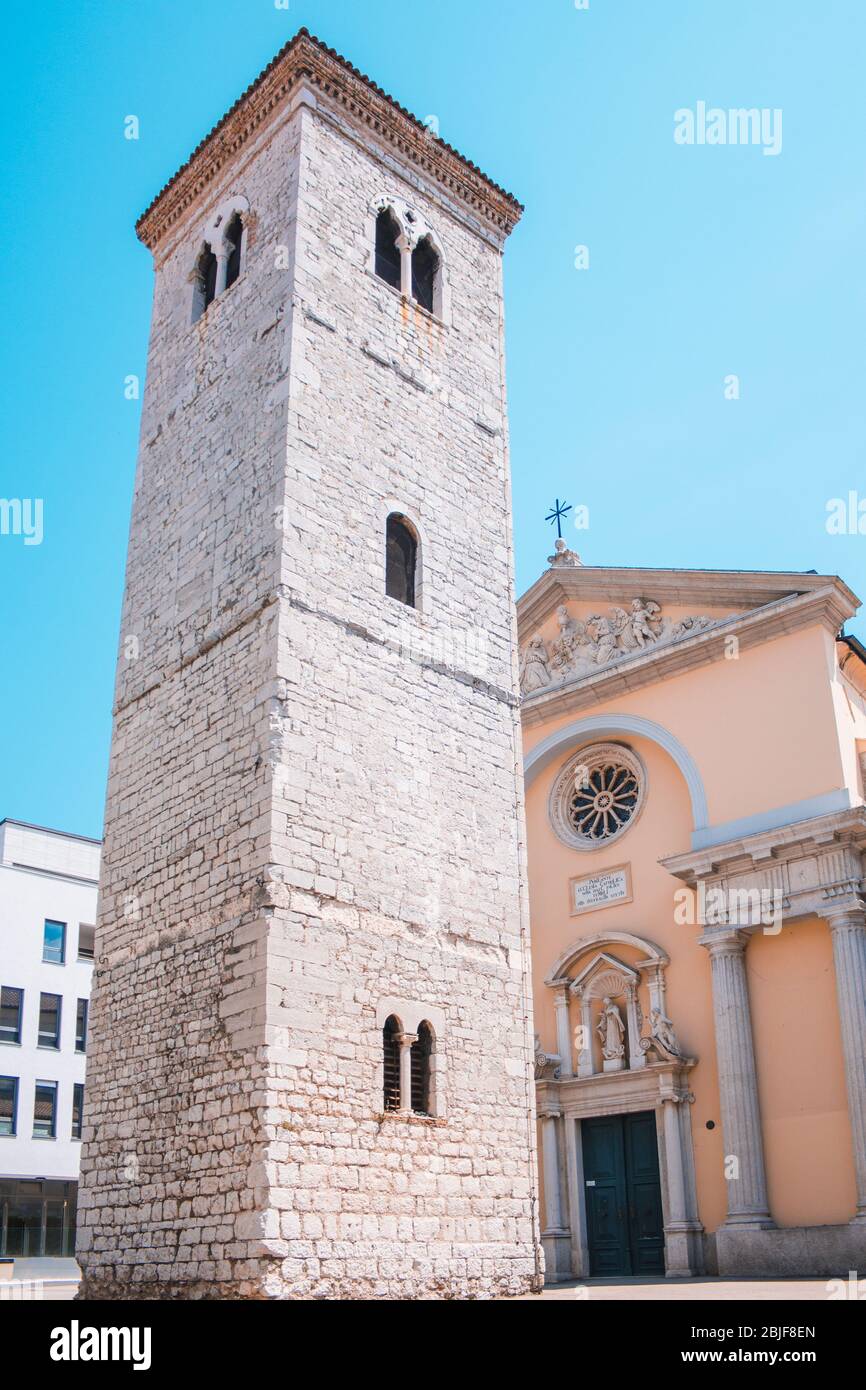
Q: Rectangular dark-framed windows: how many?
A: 8